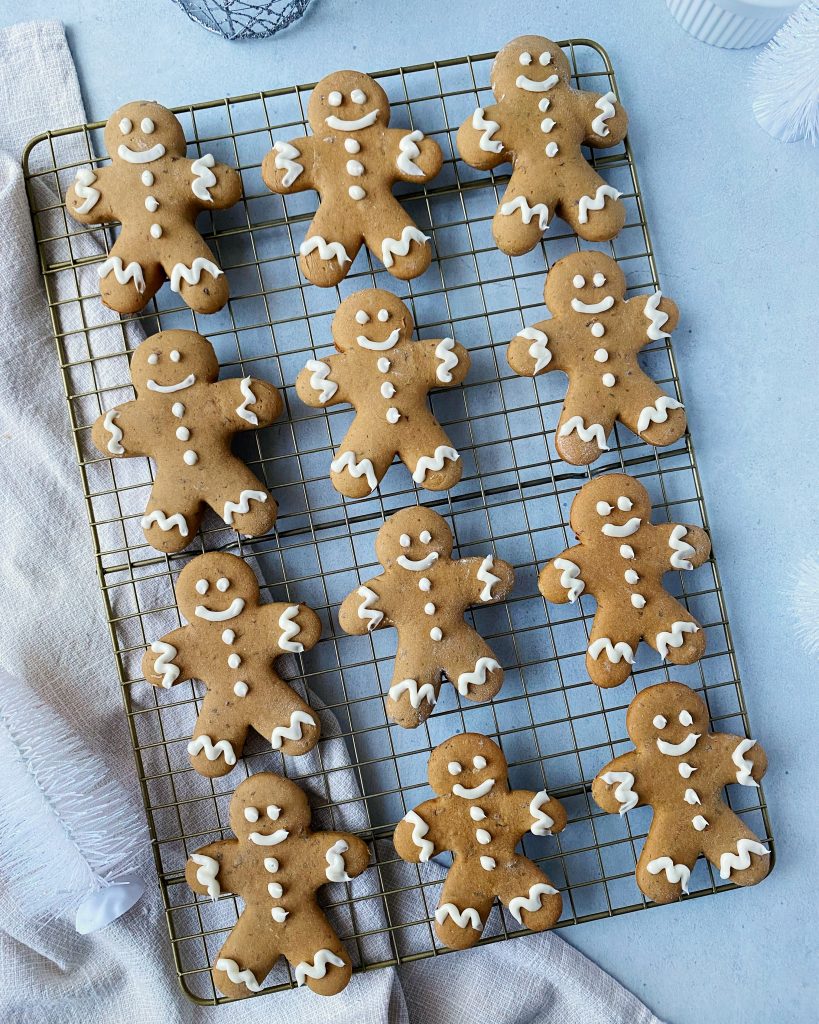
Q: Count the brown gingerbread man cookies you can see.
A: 12